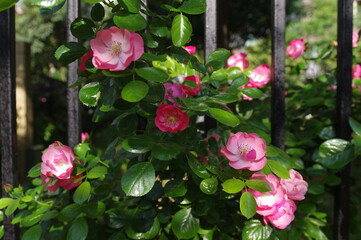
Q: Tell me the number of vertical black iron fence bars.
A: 6